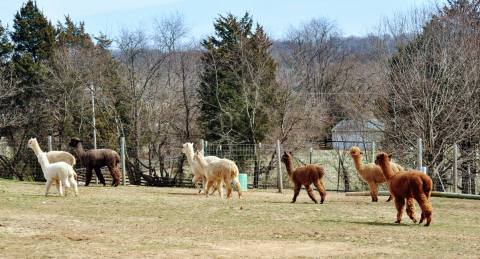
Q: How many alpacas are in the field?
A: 8